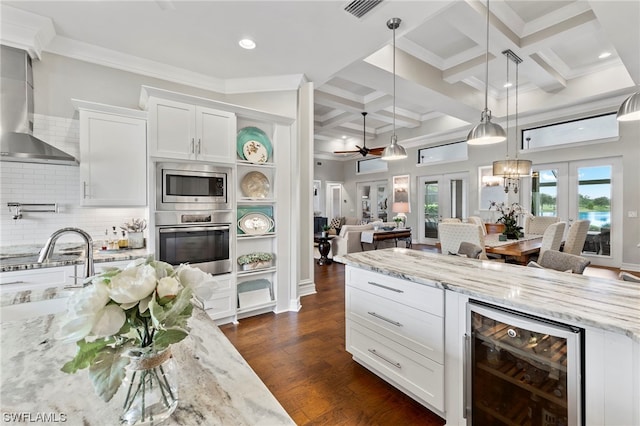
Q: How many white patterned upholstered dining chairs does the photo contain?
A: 6